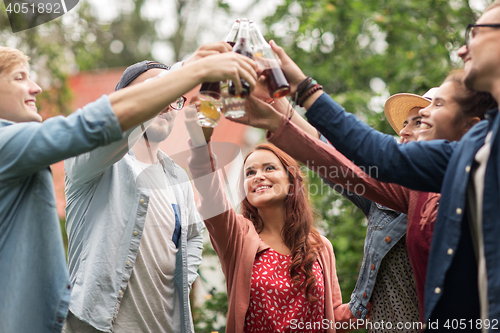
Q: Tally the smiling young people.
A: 6